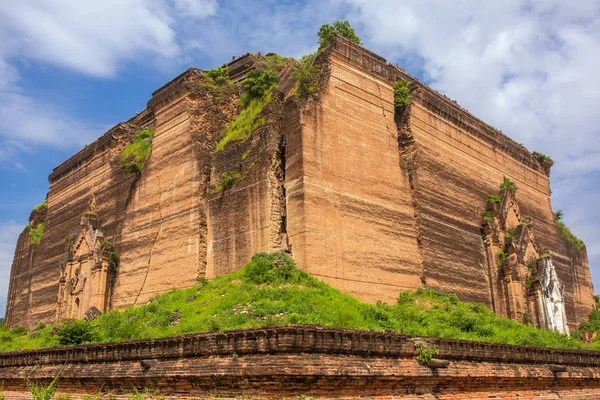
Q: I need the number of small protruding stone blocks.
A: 3